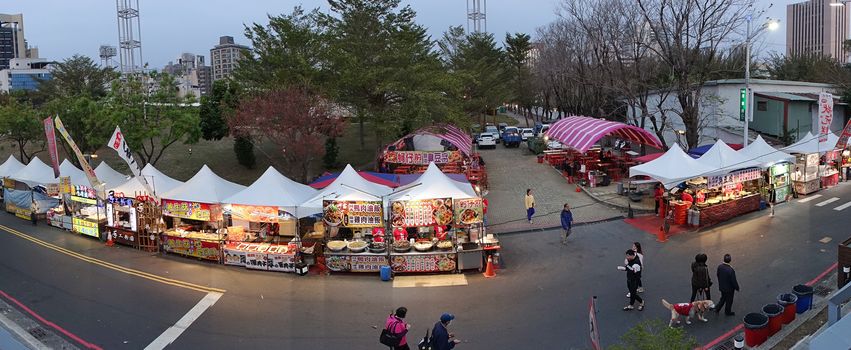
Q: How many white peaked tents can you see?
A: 14